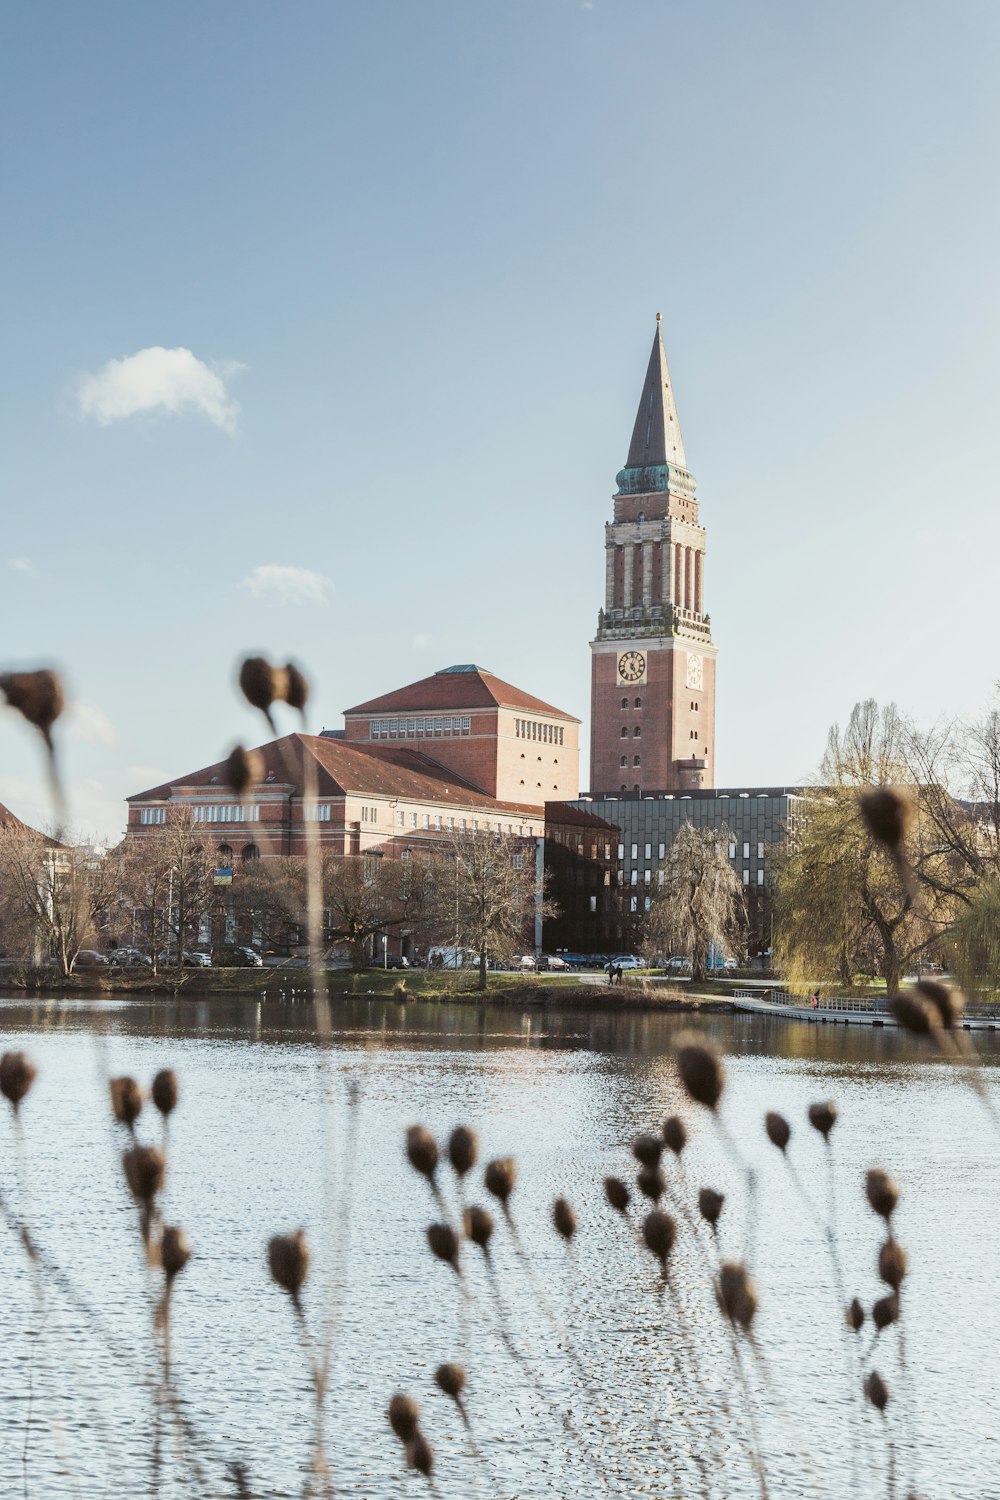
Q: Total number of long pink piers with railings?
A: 0